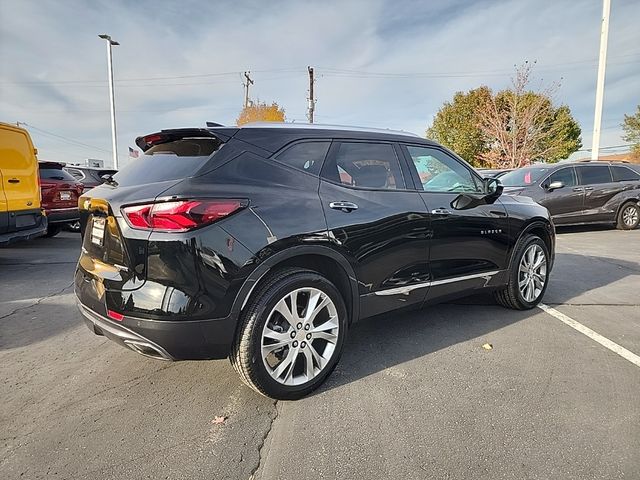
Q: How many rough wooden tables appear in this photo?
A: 0